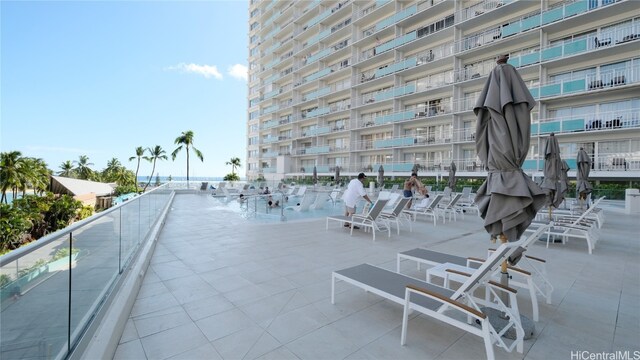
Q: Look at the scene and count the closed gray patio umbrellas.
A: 9